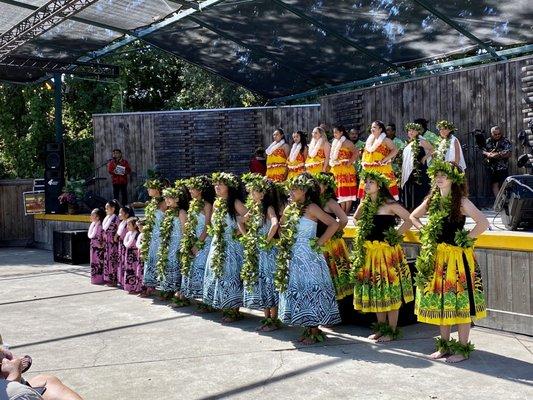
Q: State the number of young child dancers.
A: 5